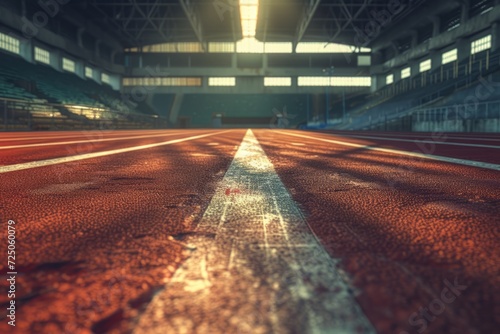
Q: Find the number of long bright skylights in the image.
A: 1